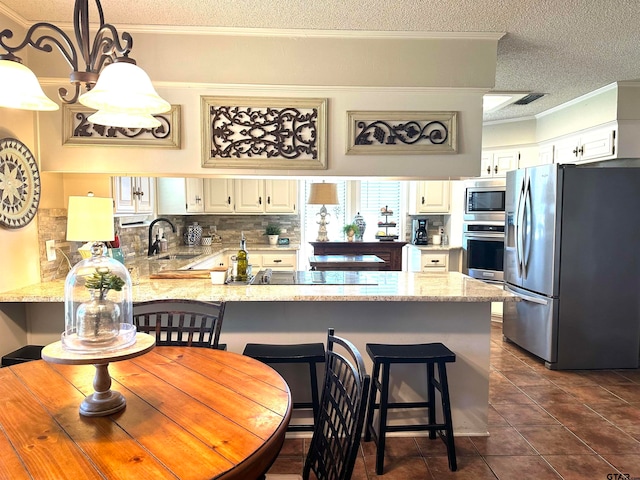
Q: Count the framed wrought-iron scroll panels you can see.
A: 3